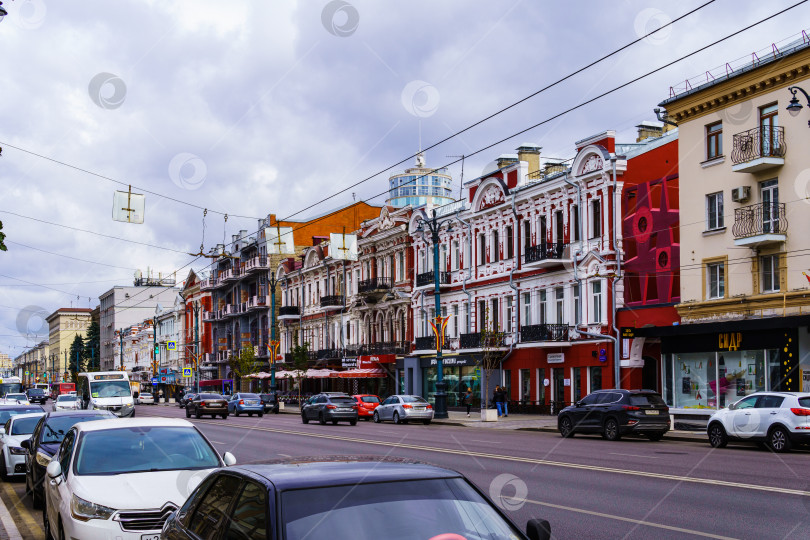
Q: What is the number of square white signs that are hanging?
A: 3